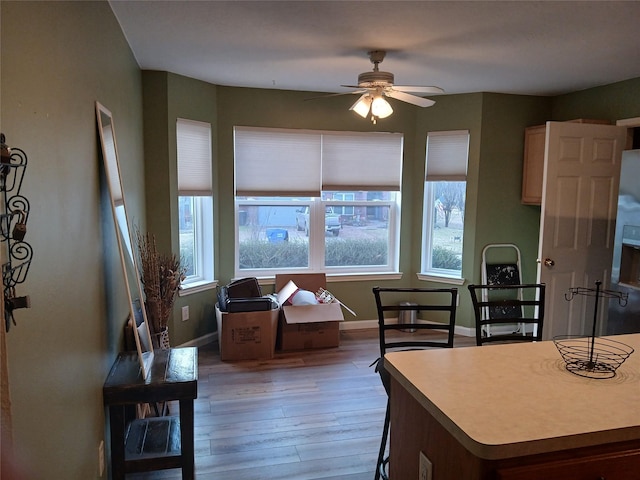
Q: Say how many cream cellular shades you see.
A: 4